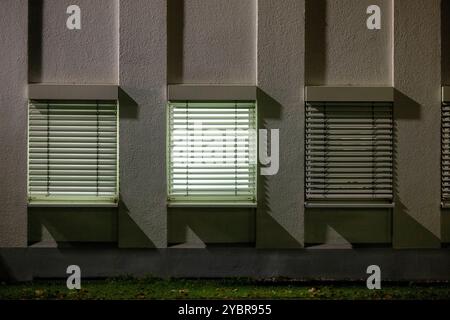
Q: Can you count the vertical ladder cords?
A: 6